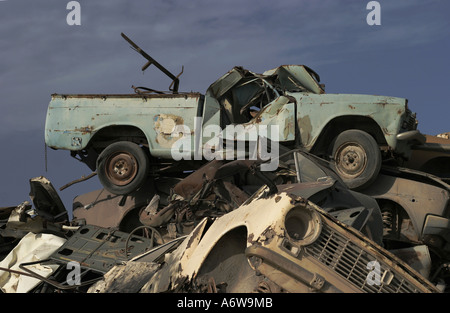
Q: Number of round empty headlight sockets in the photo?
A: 1